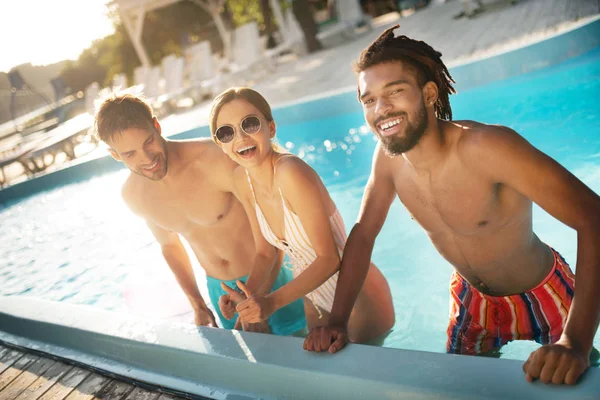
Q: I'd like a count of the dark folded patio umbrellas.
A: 2